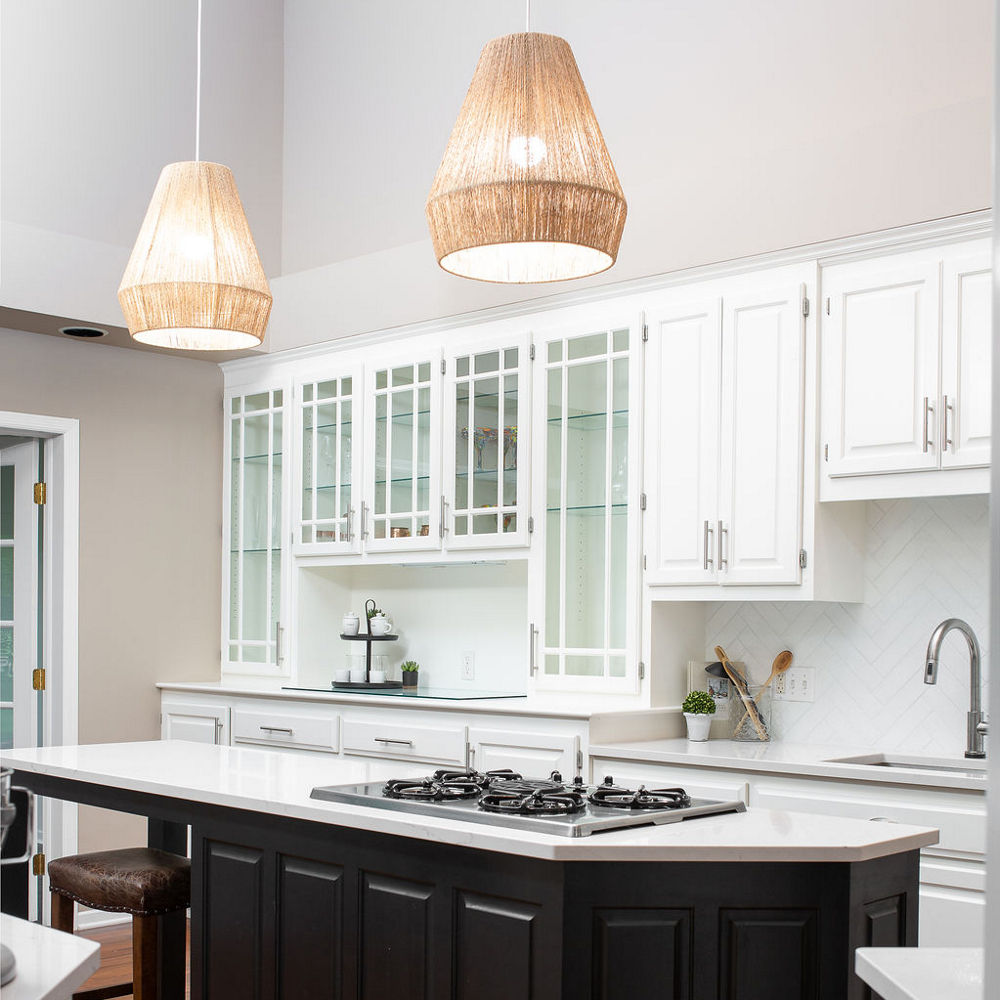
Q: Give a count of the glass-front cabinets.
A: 5